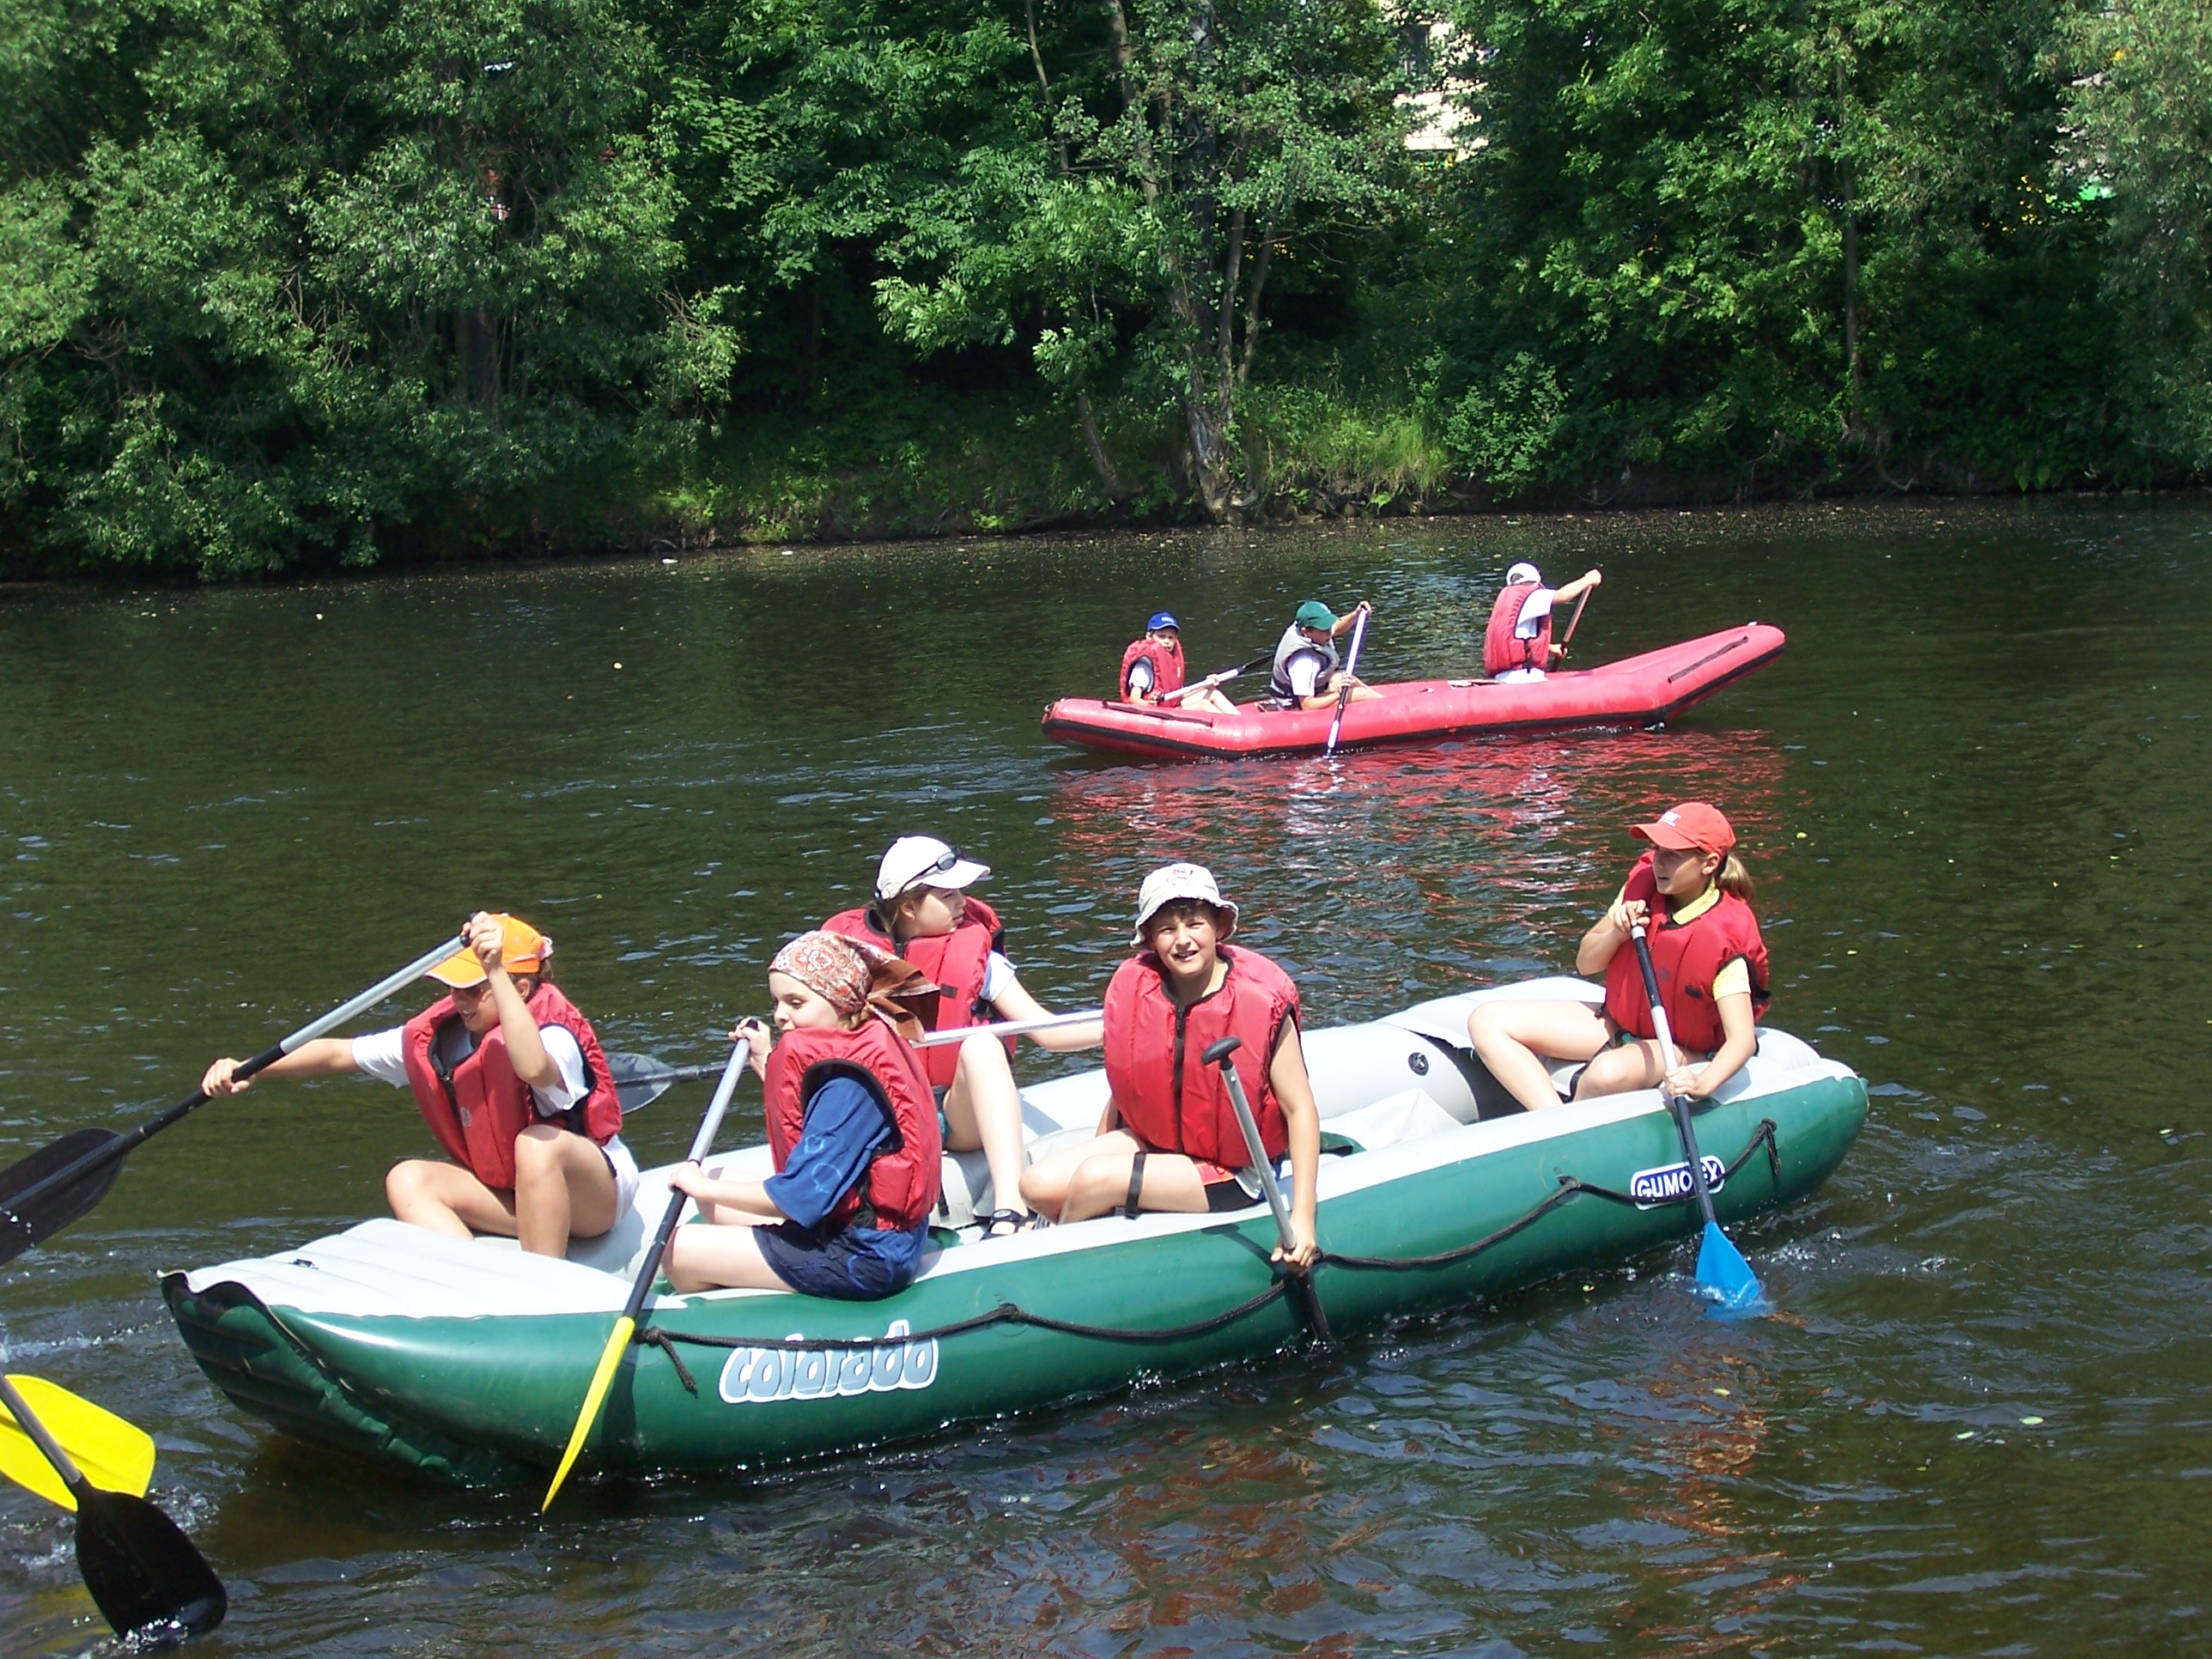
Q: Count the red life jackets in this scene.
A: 7